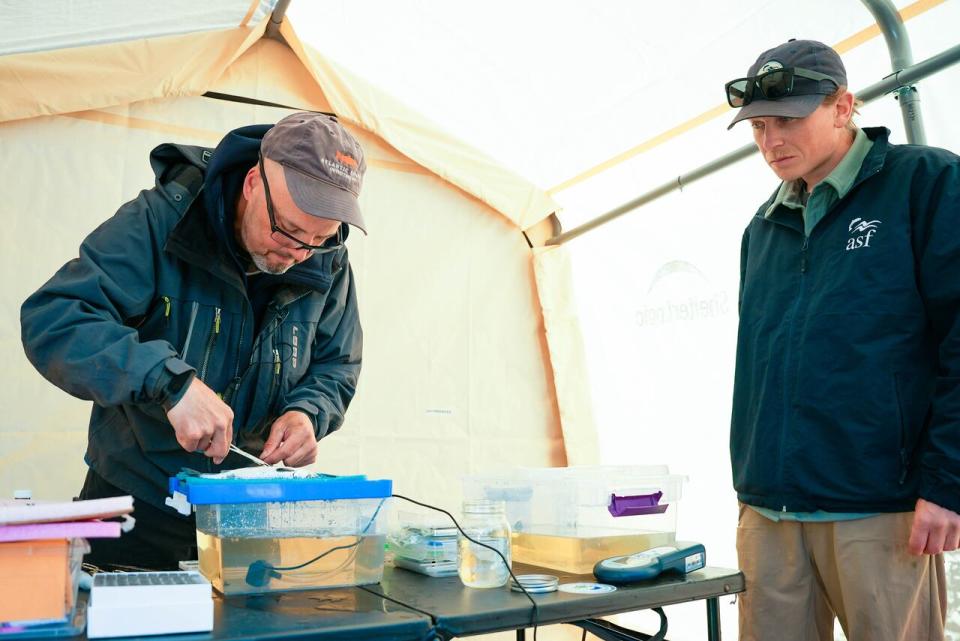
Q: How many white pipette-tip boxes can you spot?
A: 1